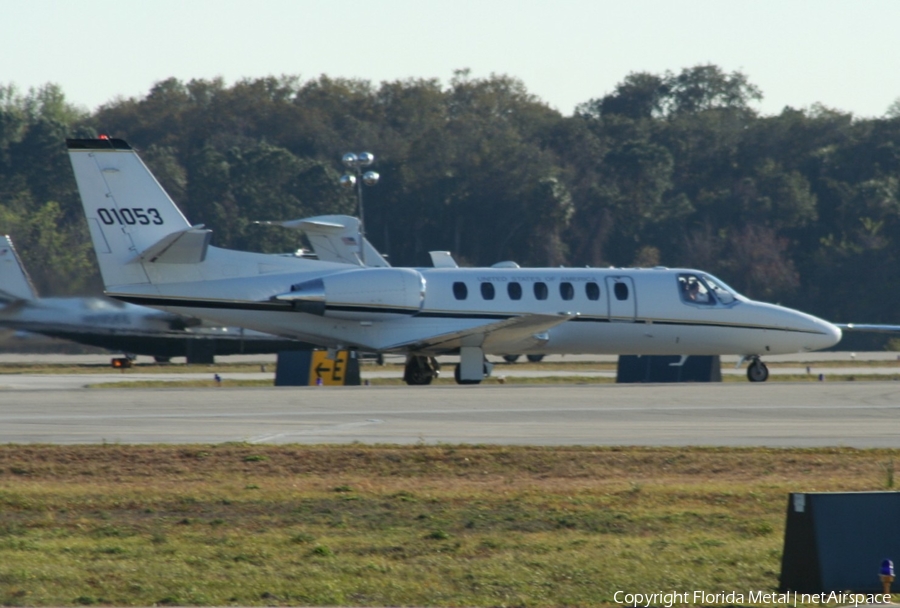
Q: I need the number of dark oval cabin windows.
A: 7